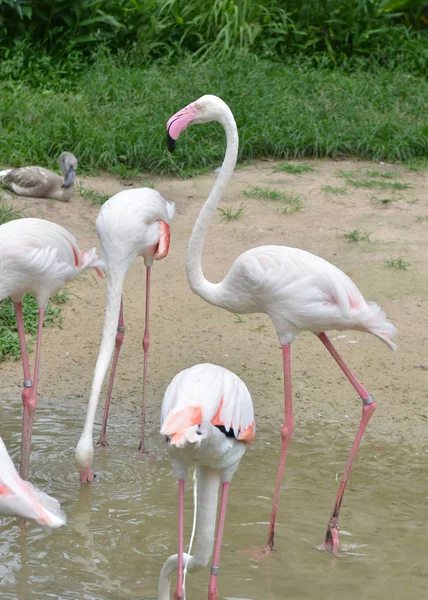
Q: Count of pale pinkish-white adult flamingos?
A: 5